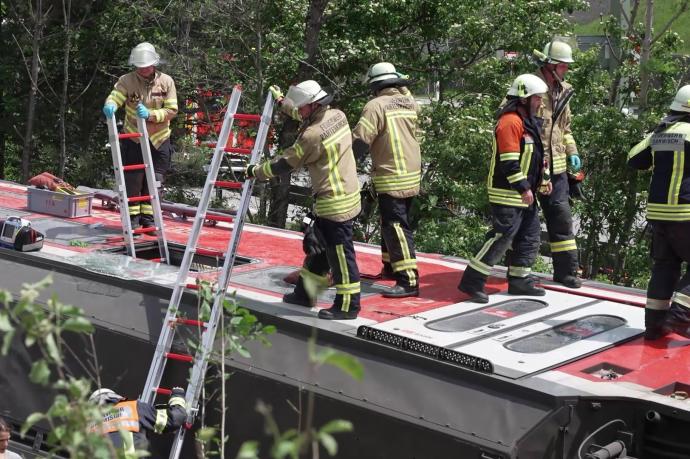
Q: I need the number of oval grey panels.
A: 2